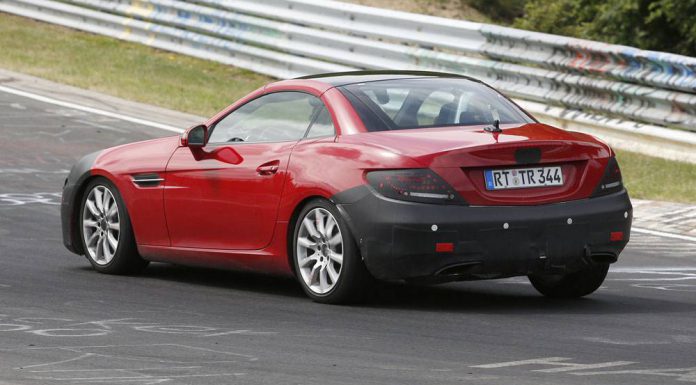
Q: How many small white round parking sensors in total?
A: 4